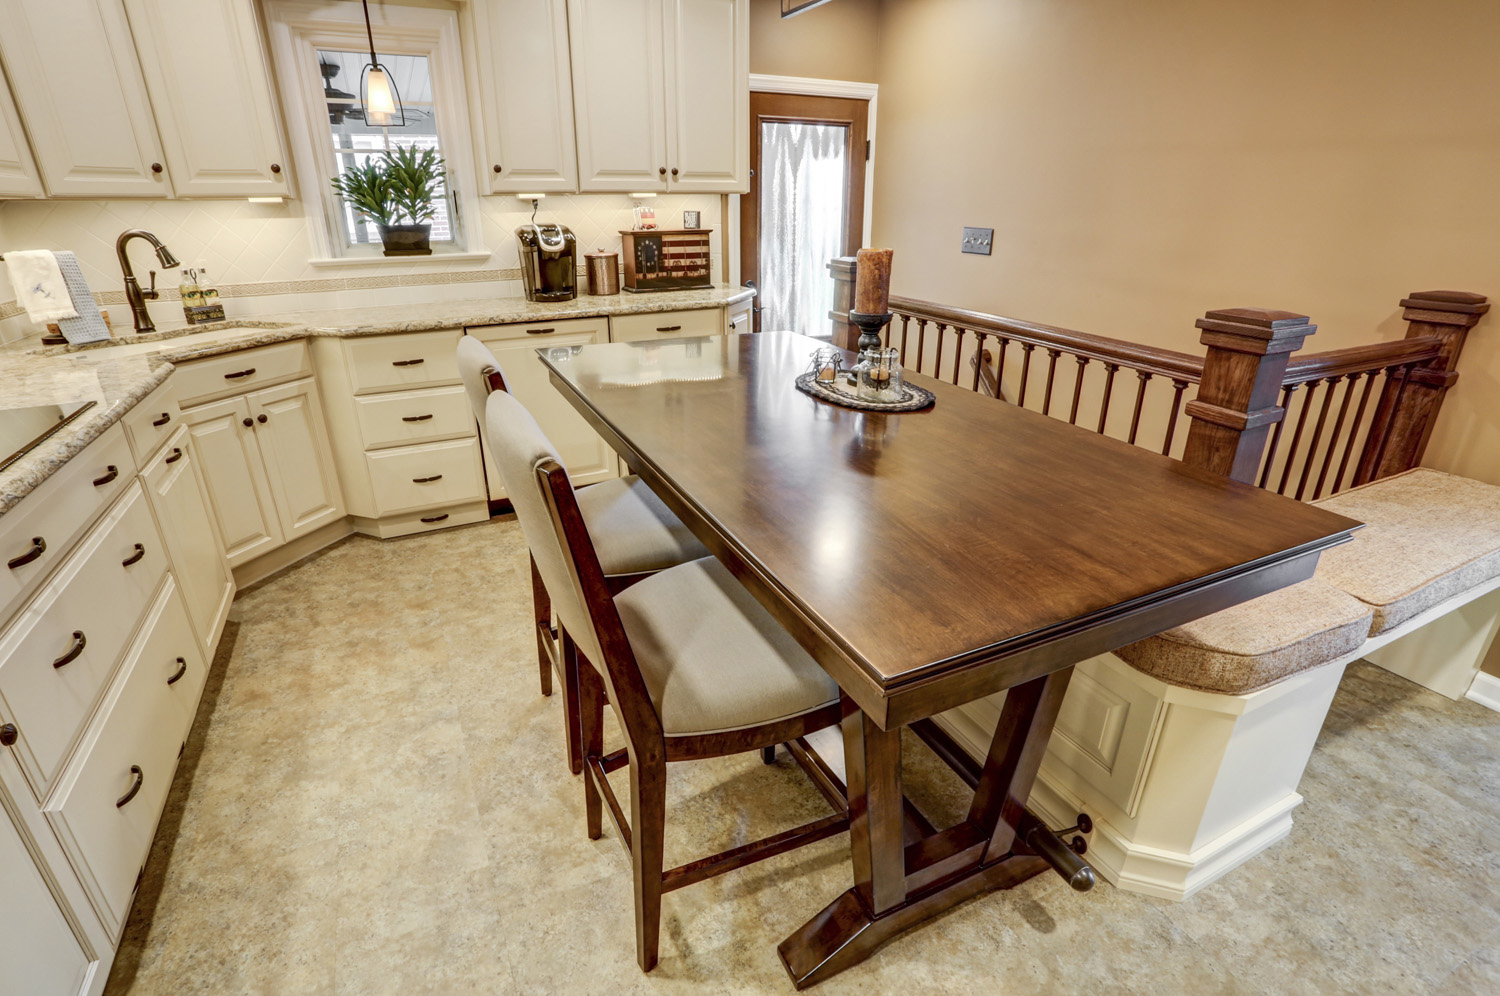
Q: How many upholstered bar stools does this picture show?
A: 2